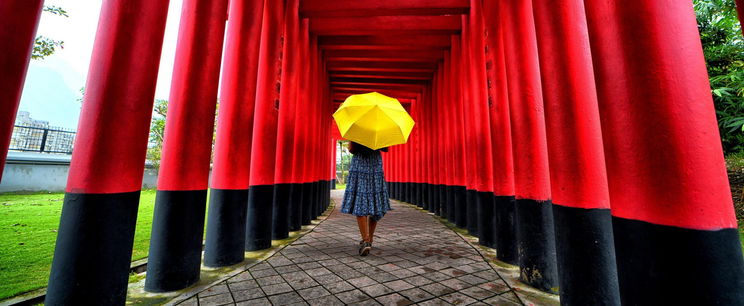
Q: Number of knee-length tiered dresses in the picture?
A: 1